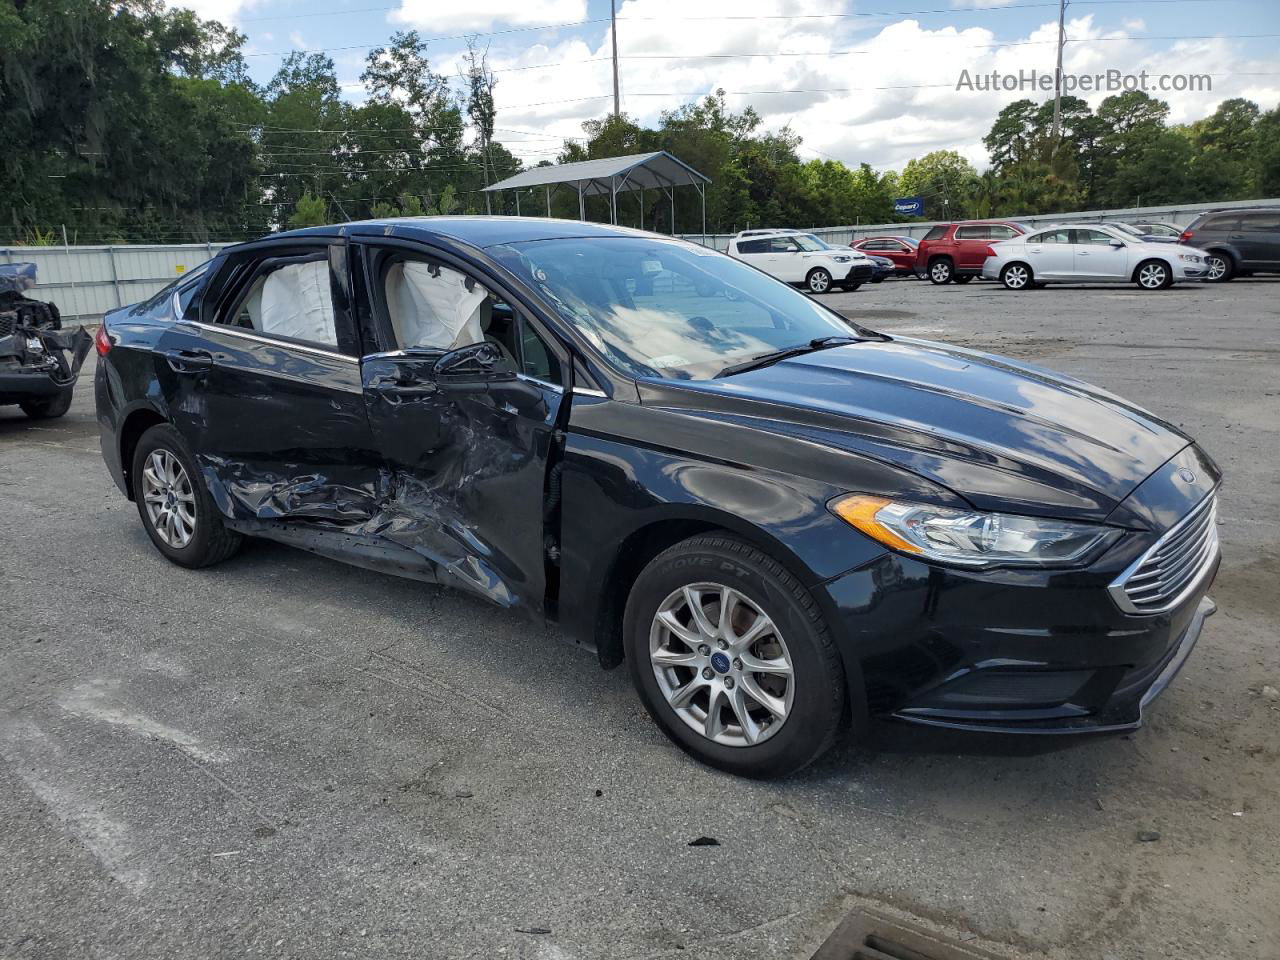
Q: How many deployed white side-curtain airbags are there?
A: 2